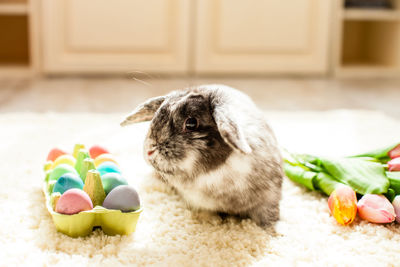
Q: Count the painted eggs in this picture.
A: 10